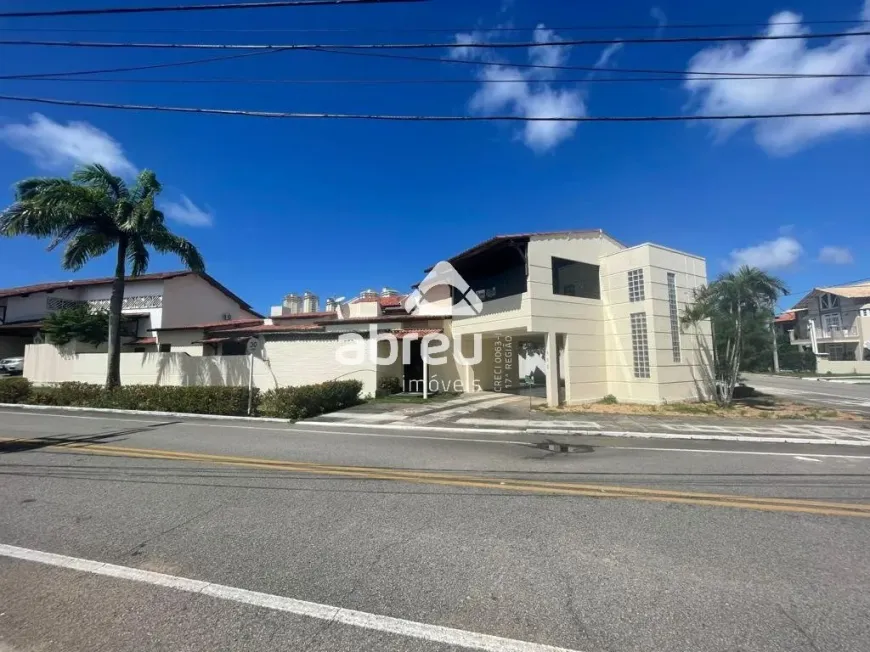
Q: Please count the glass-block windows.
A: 3